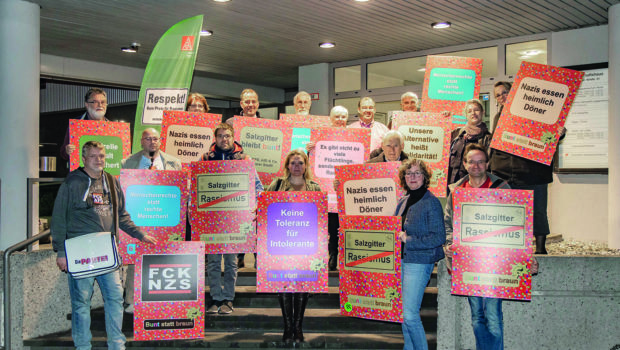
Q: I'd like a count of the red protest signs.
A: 15